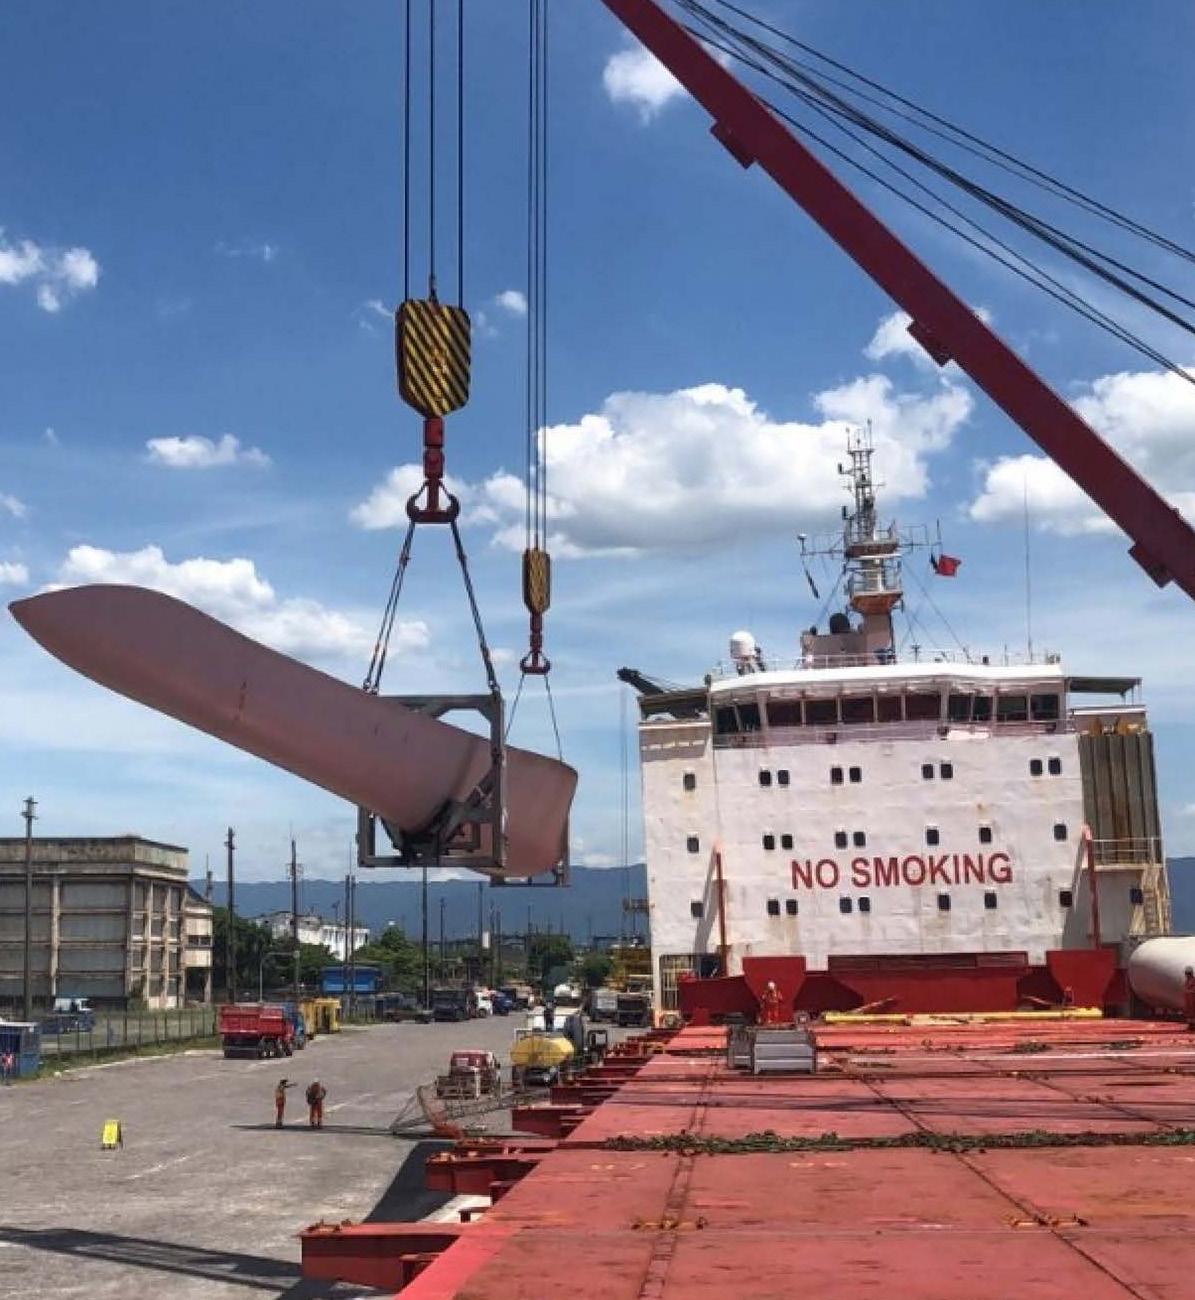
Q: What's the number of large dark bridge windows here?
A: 11